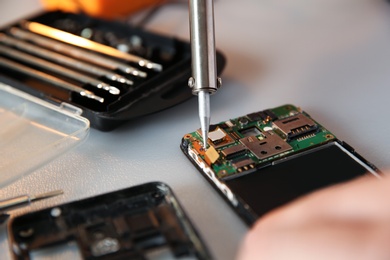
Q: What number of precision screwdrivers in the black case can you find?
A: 5